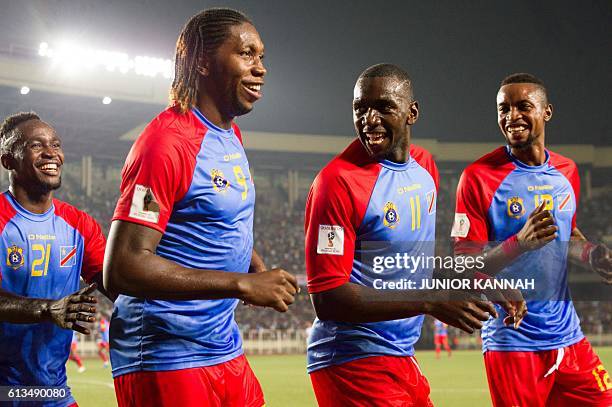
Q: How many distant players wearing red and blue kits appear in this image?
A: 3